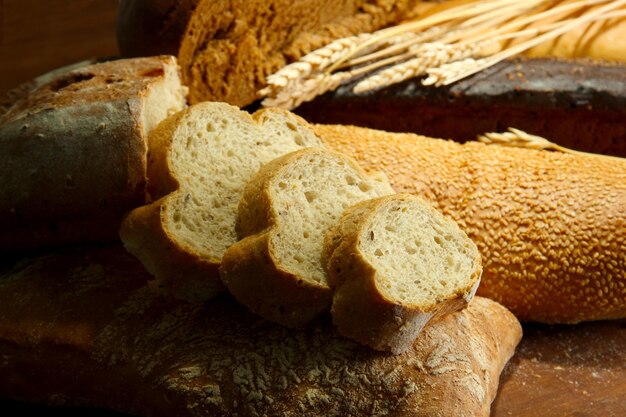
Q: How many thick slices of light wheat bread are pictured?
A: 3